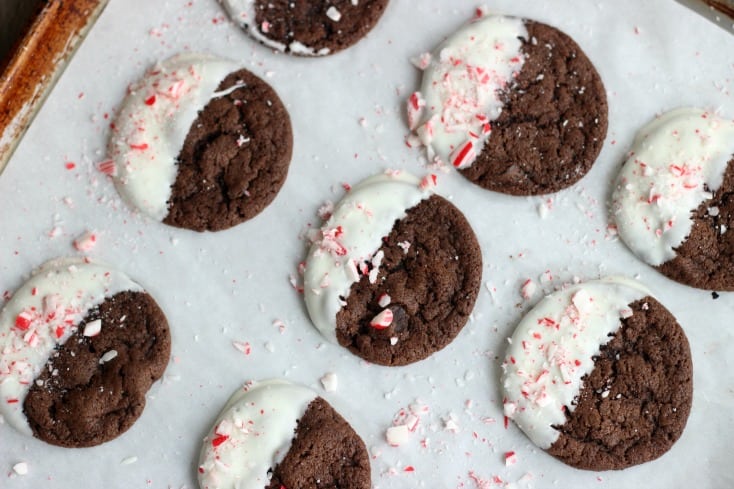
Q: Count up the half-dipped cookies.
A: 8